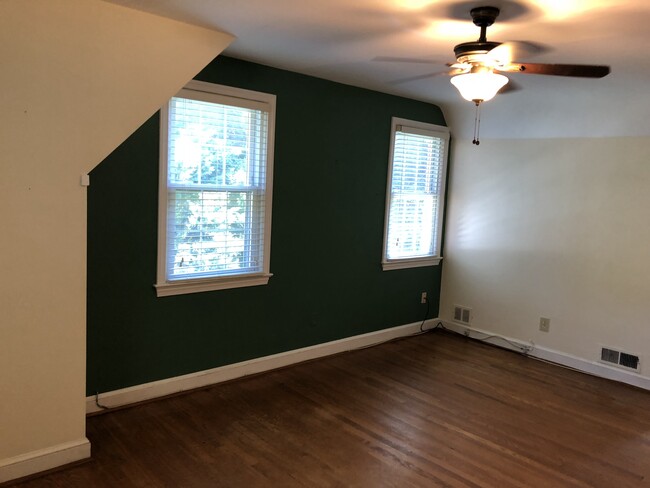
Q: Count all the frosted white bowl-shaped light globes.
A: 1